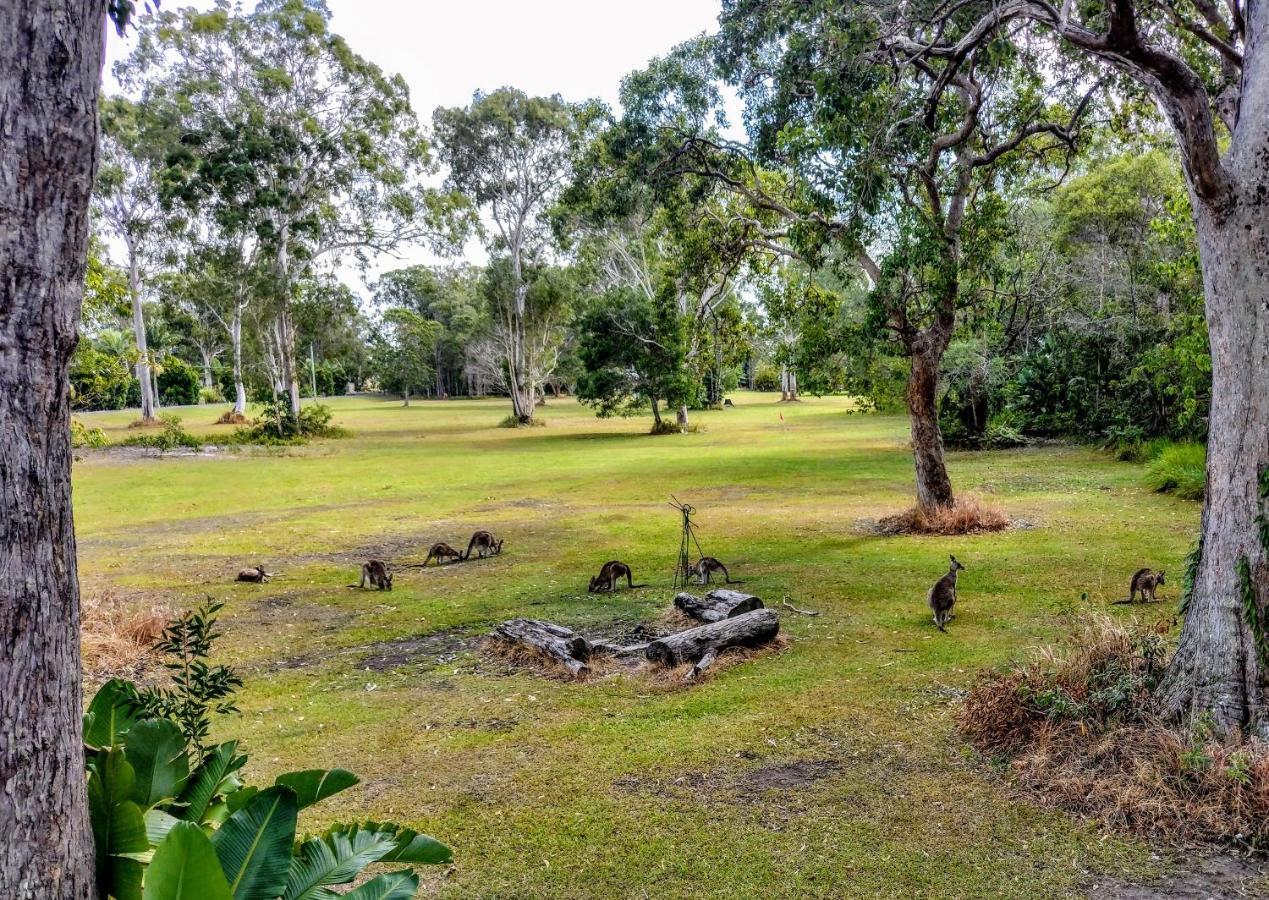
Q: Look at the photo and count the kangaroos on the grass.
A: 8